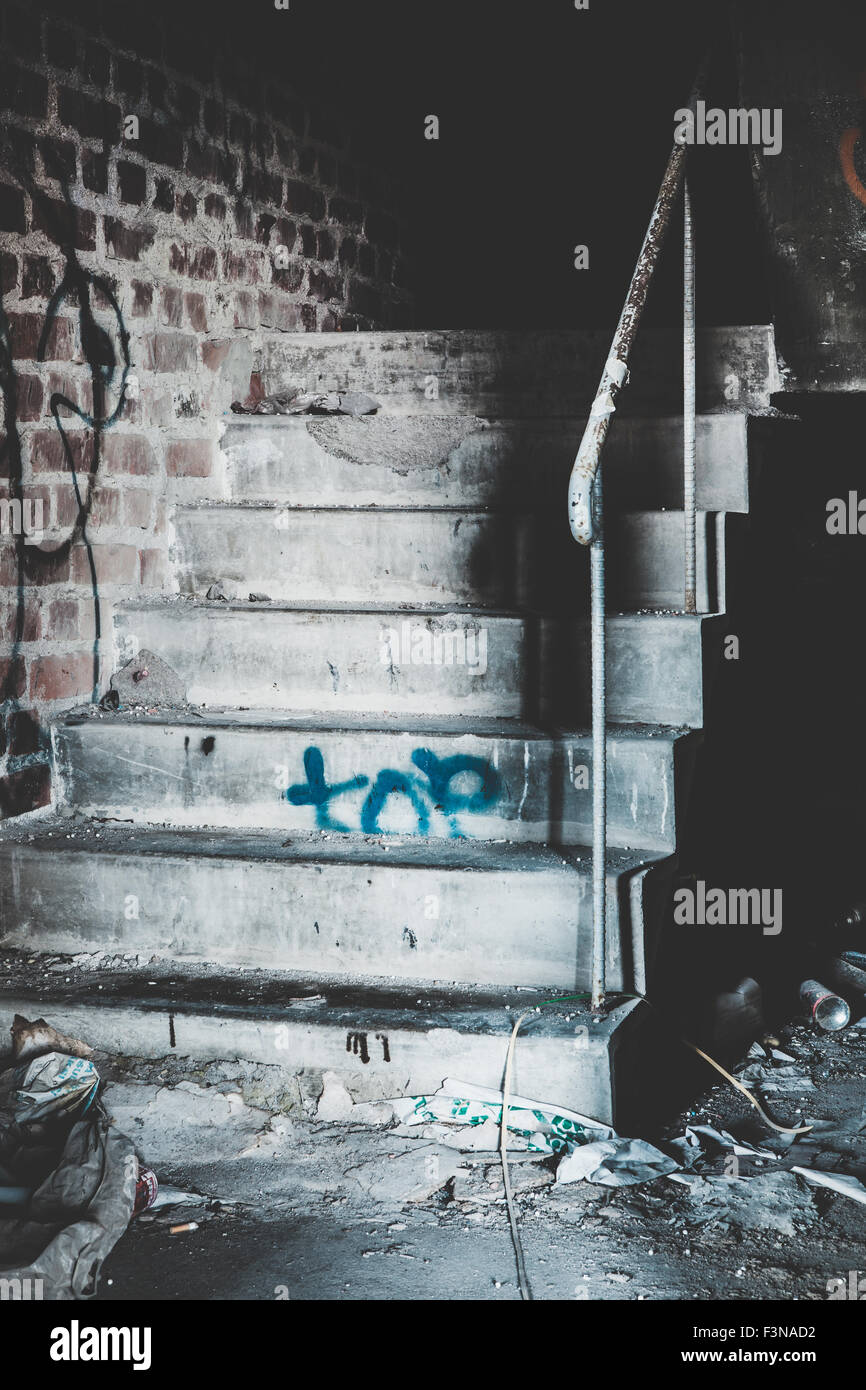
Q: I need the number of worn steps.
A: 7